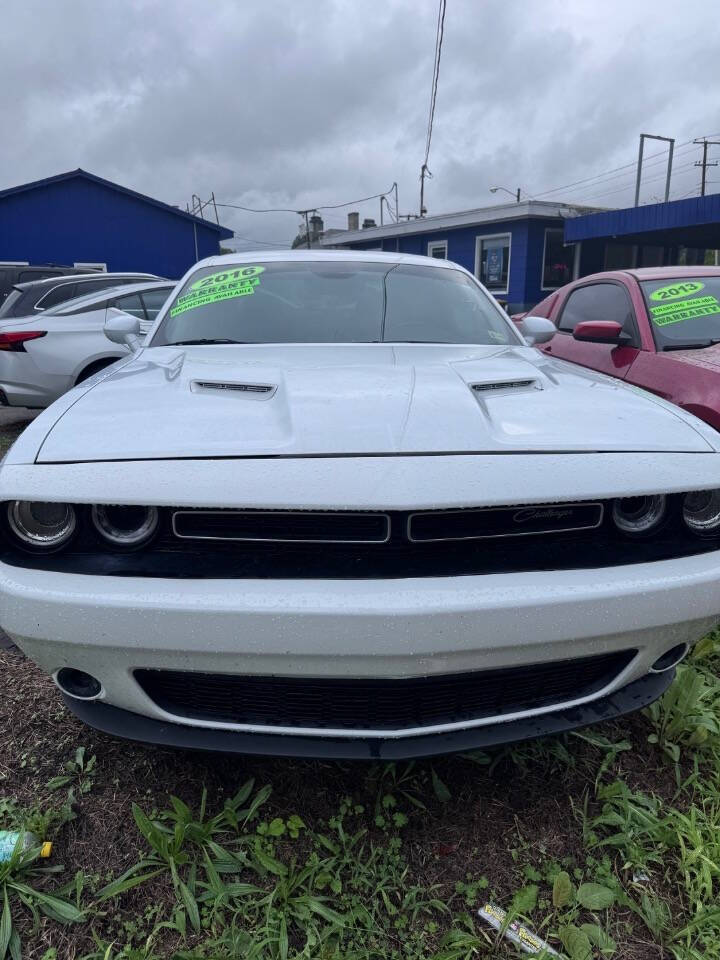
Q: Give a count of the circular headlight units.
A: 4